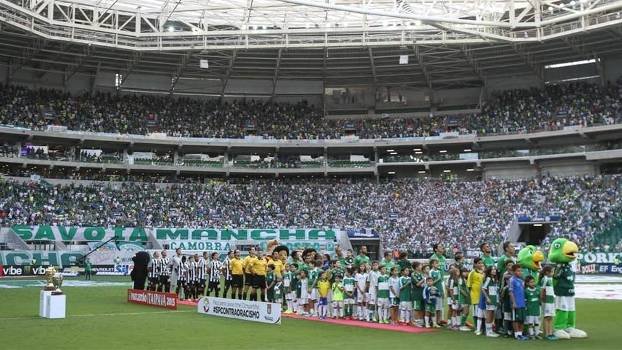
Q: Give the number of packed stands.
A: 2